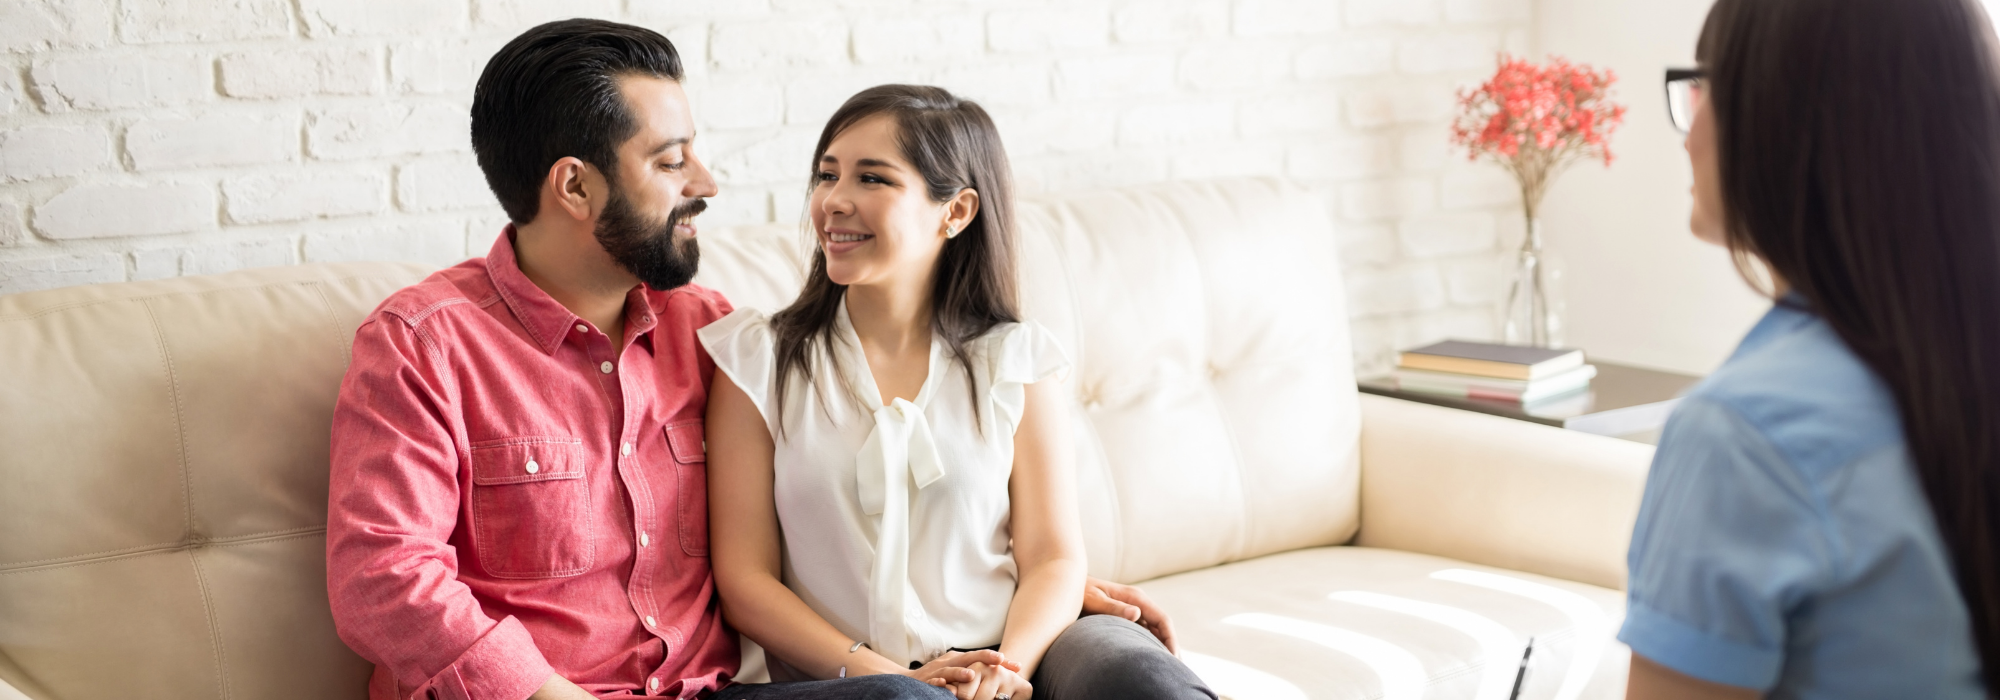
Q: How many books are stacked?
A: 3